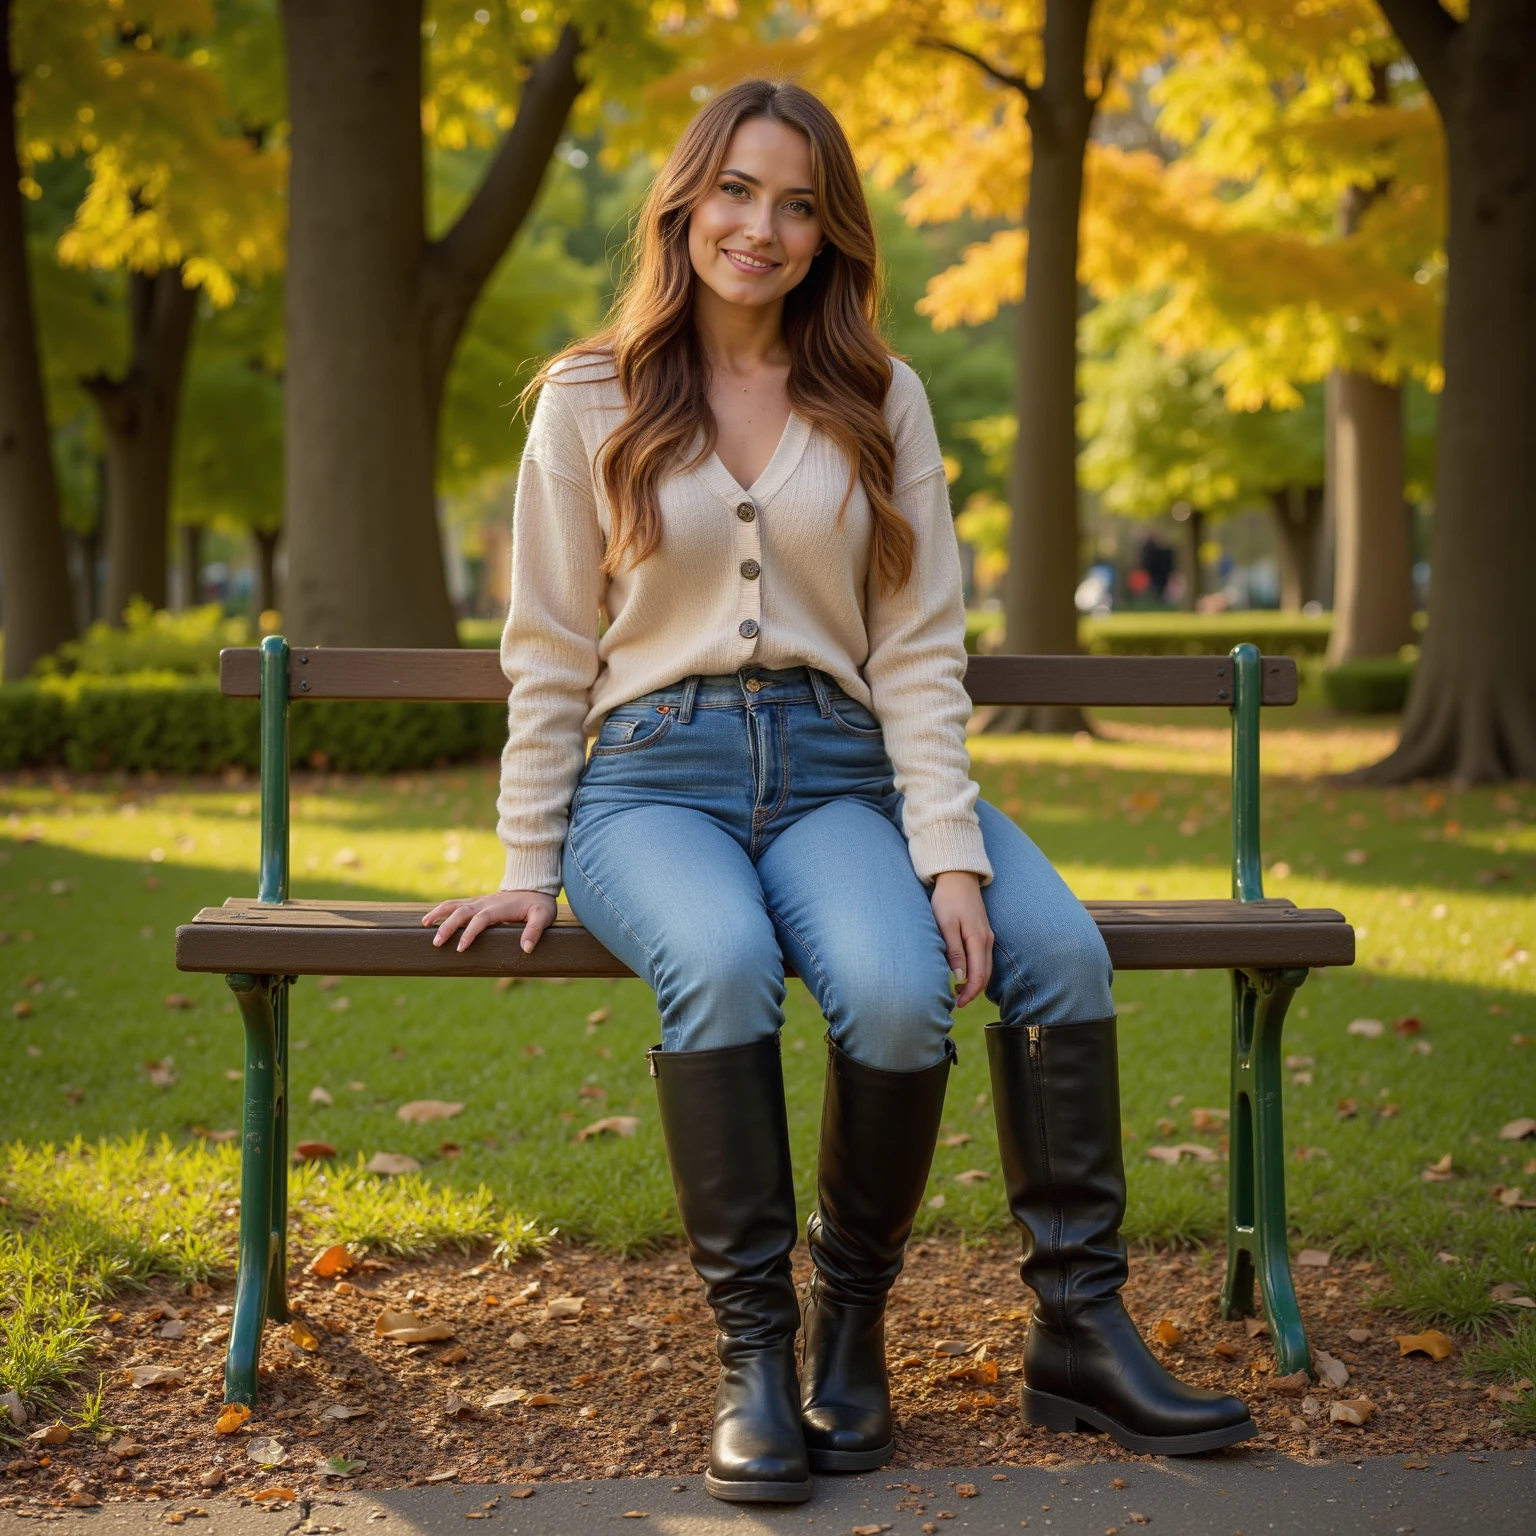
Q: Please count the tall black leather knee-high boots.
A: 3